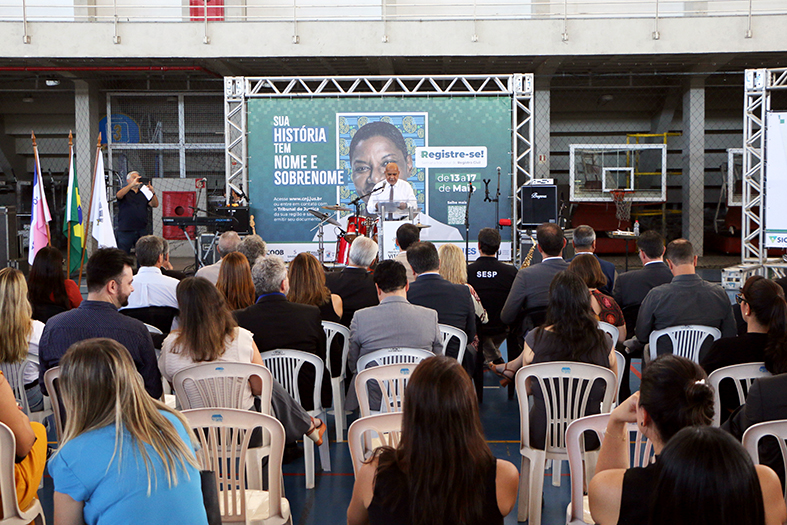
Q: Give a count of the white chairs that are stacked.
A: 0